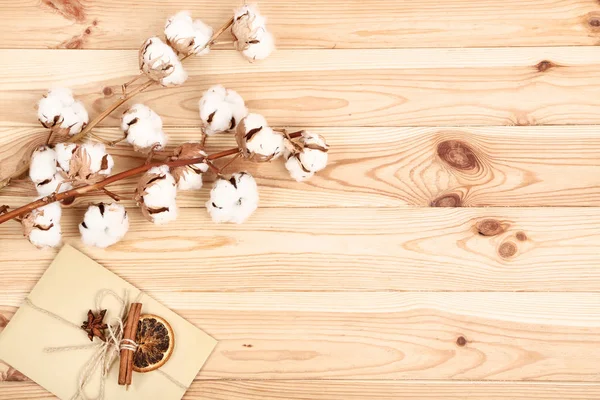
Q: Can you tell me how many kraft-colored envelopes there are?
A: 1